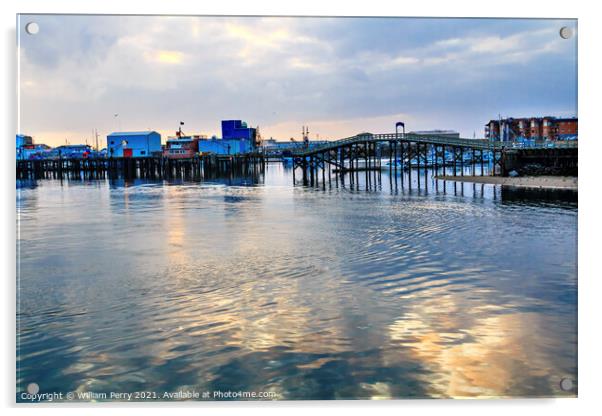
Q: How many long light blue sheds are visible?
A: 2